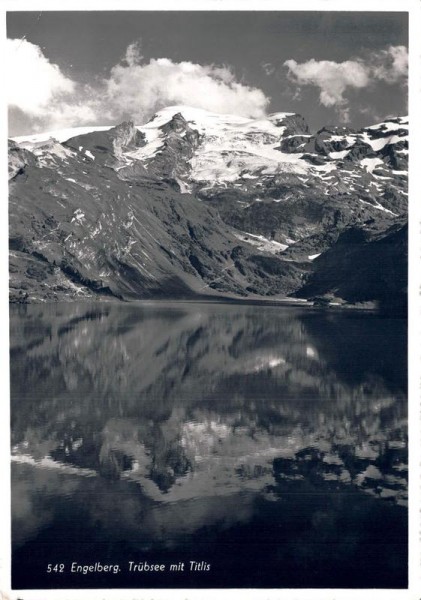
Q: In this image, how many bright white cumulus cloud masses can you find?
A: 3